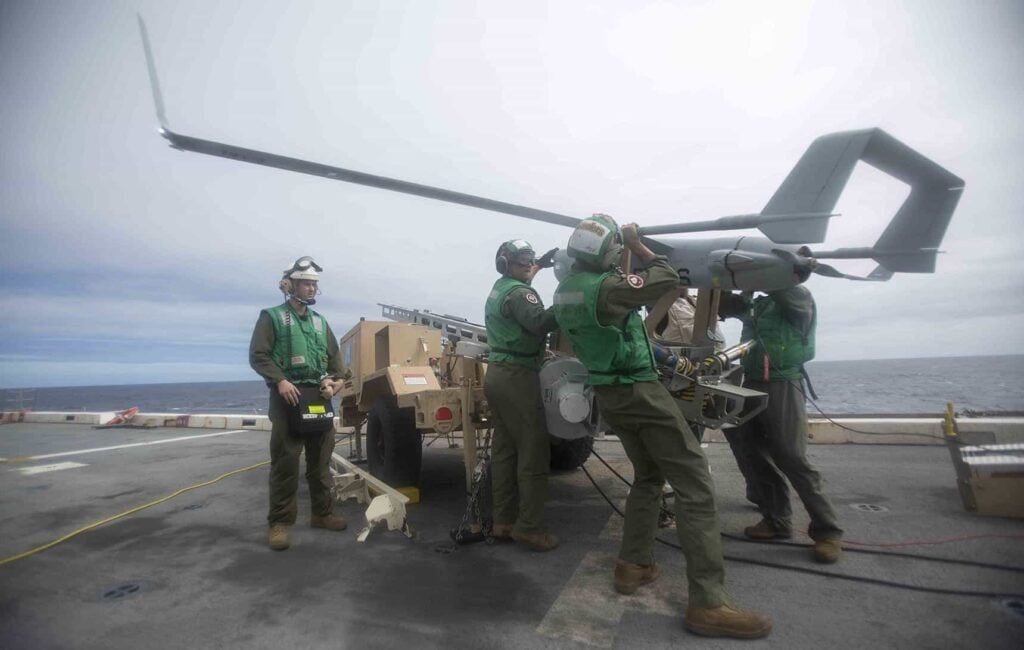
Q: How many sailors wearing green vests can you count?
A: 4